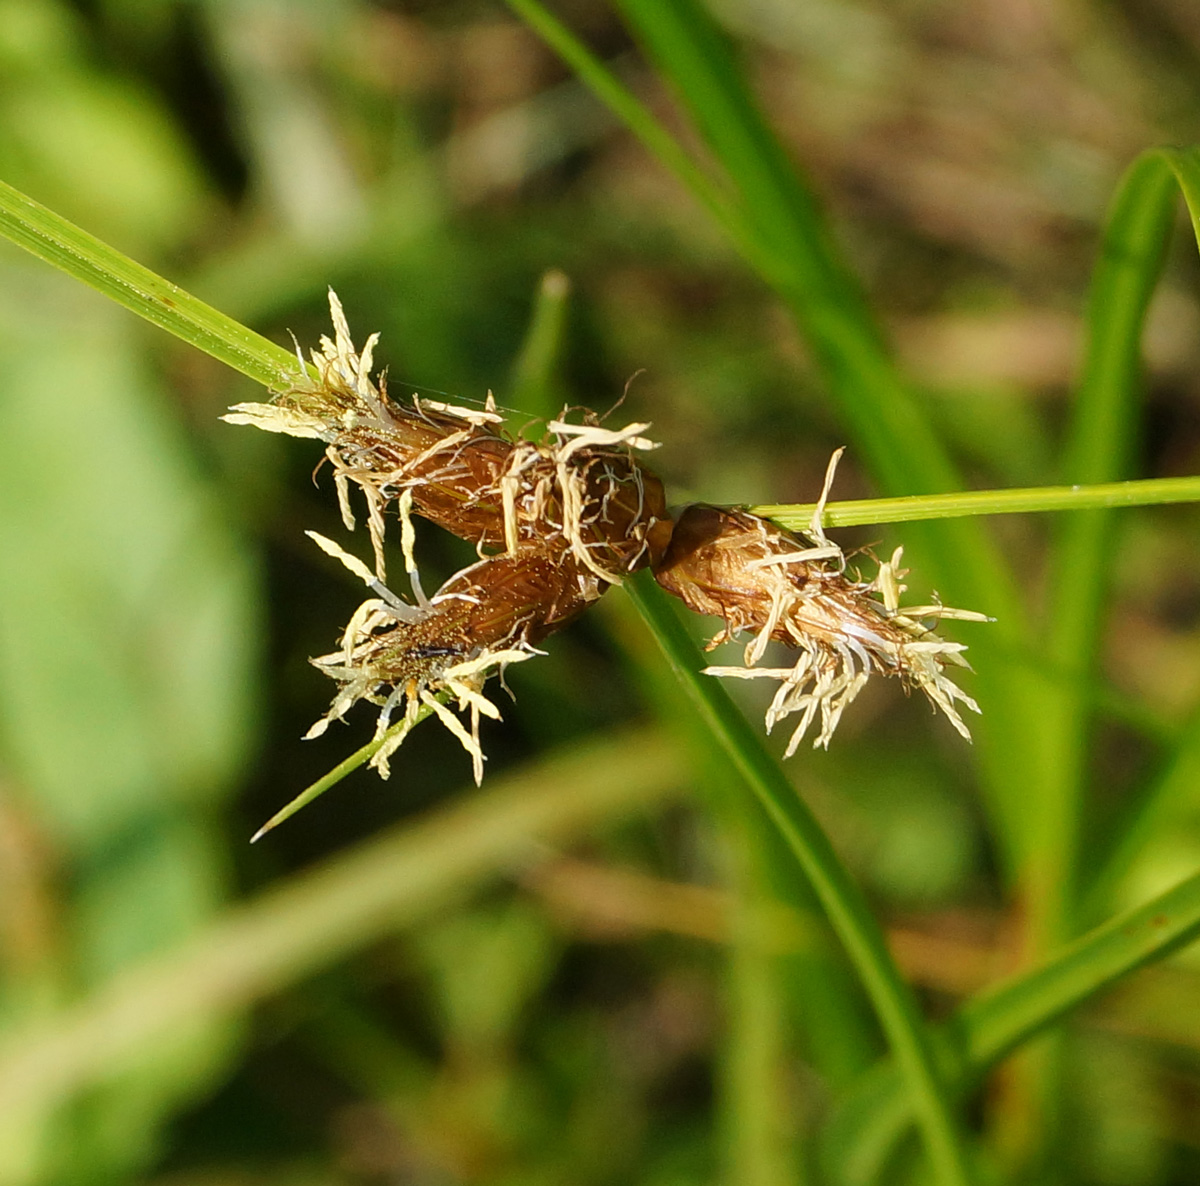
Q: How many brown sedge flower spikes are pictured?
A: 4